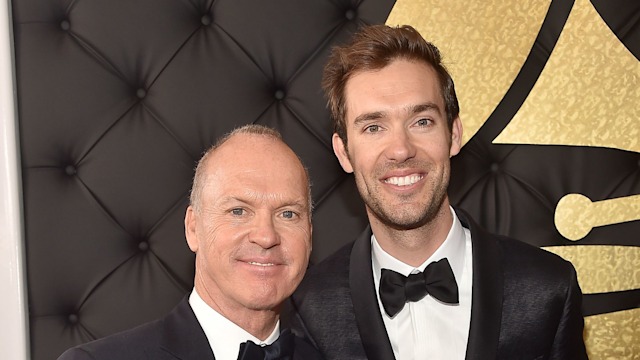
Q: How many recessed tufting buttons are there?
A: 9